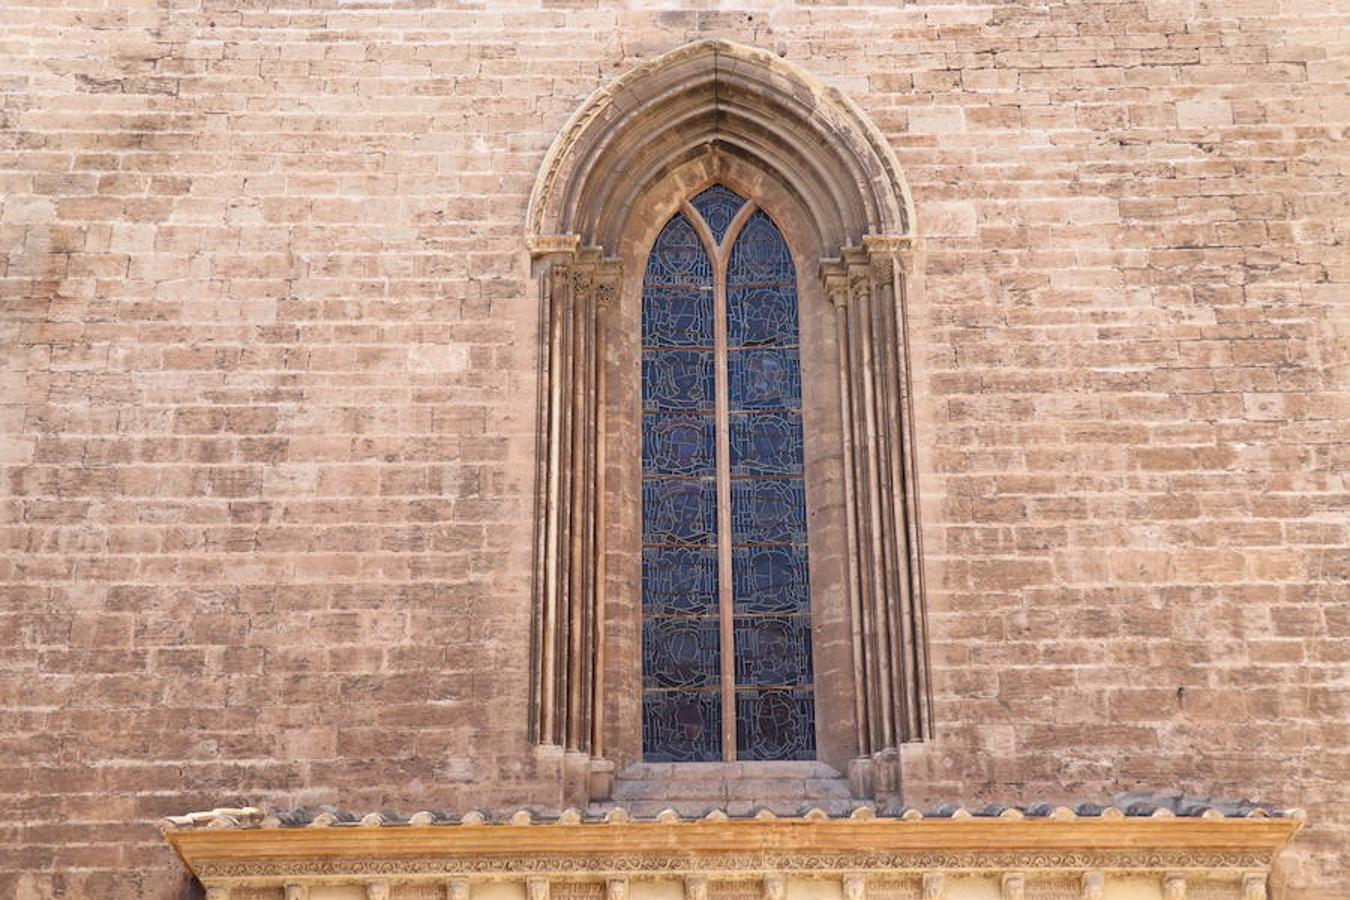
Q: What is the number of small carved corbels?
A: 14